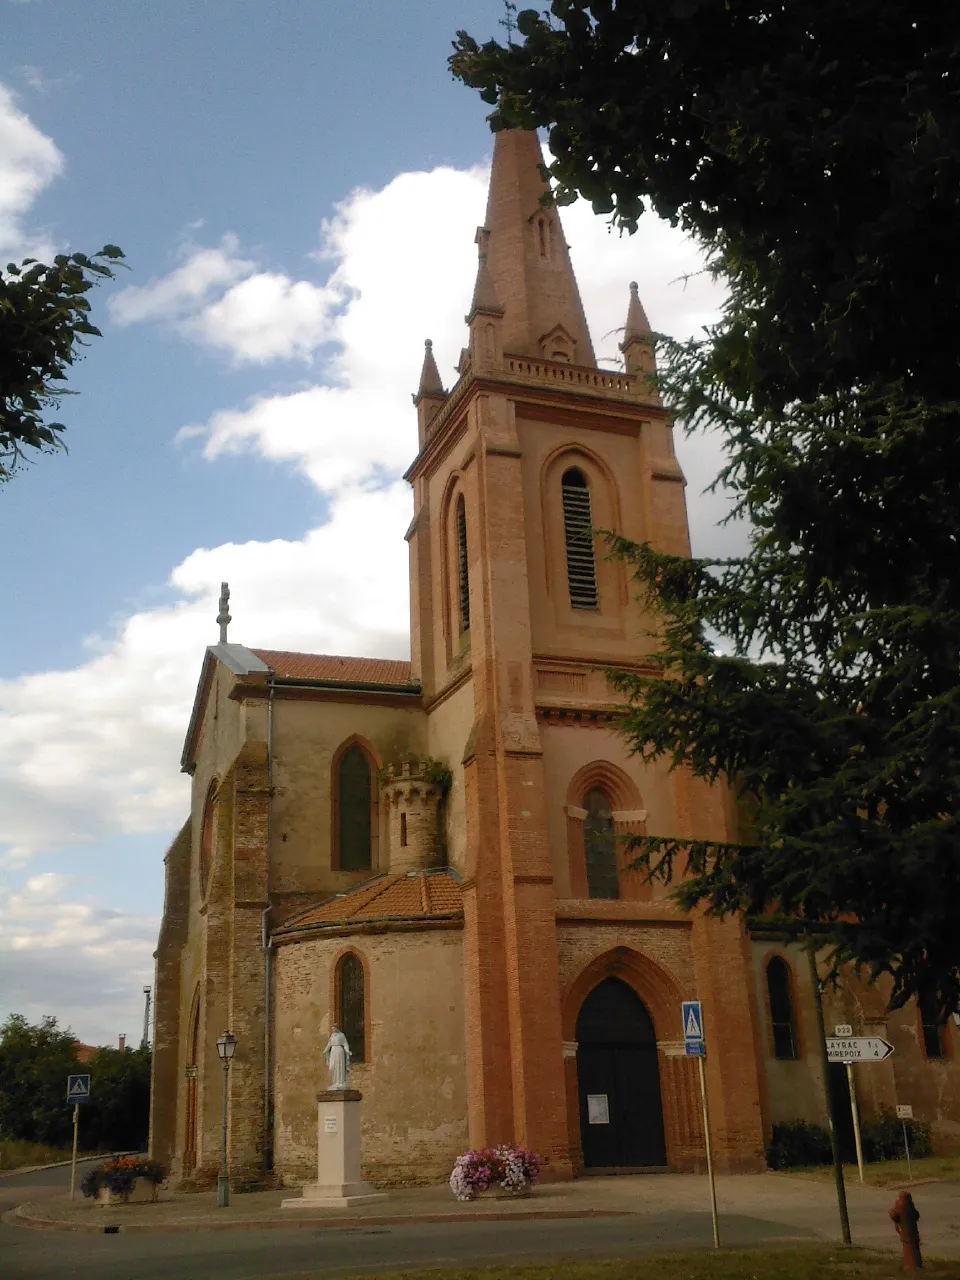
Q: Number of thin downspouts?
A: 1